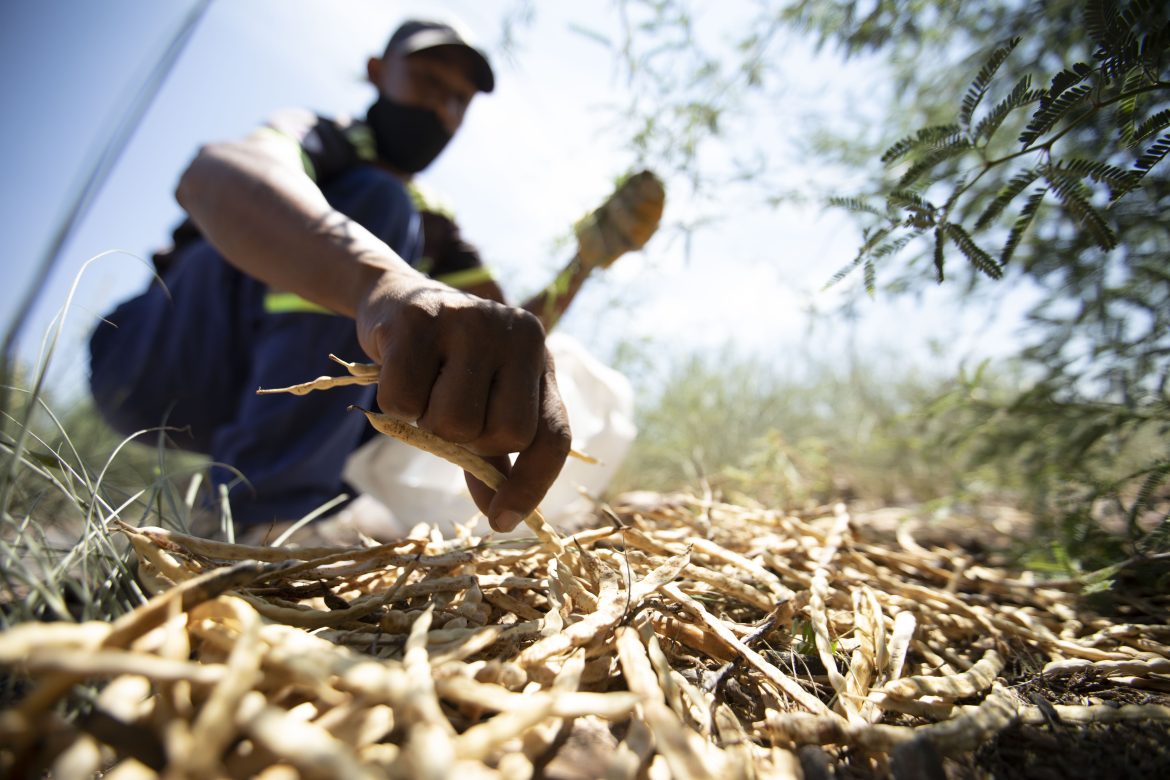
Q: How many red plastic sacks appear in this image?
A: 0